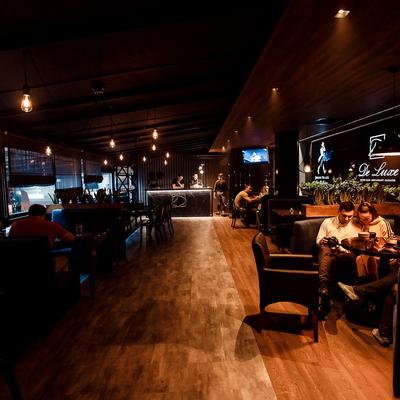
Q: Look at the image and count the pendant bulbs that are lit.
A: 10